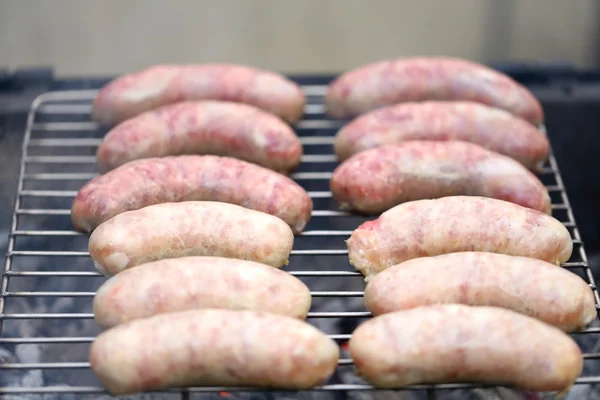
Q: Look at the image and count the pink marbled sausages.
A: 12